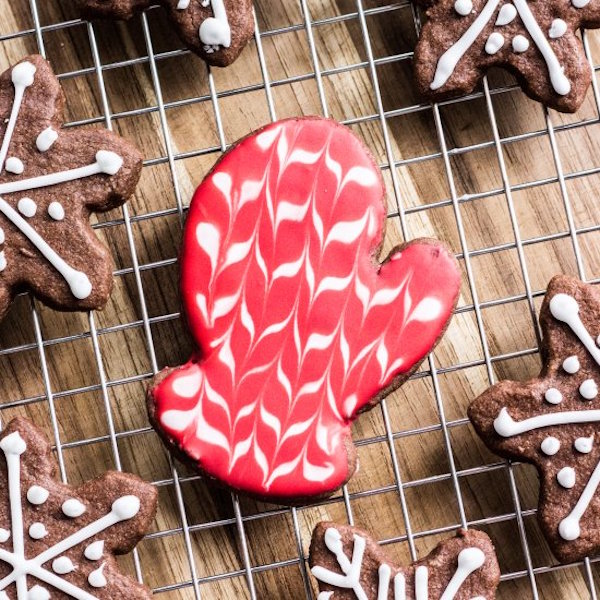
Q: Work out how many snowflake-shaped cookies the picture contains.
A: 6